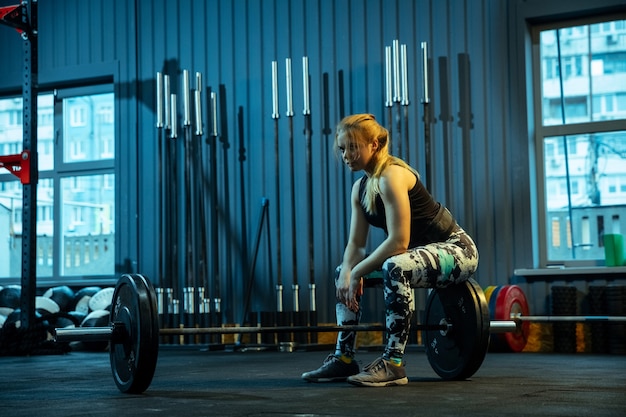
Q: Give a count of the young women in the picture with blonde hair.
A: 1